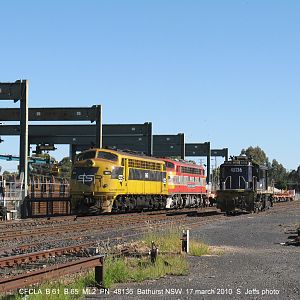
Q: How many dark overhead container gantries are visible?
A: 6